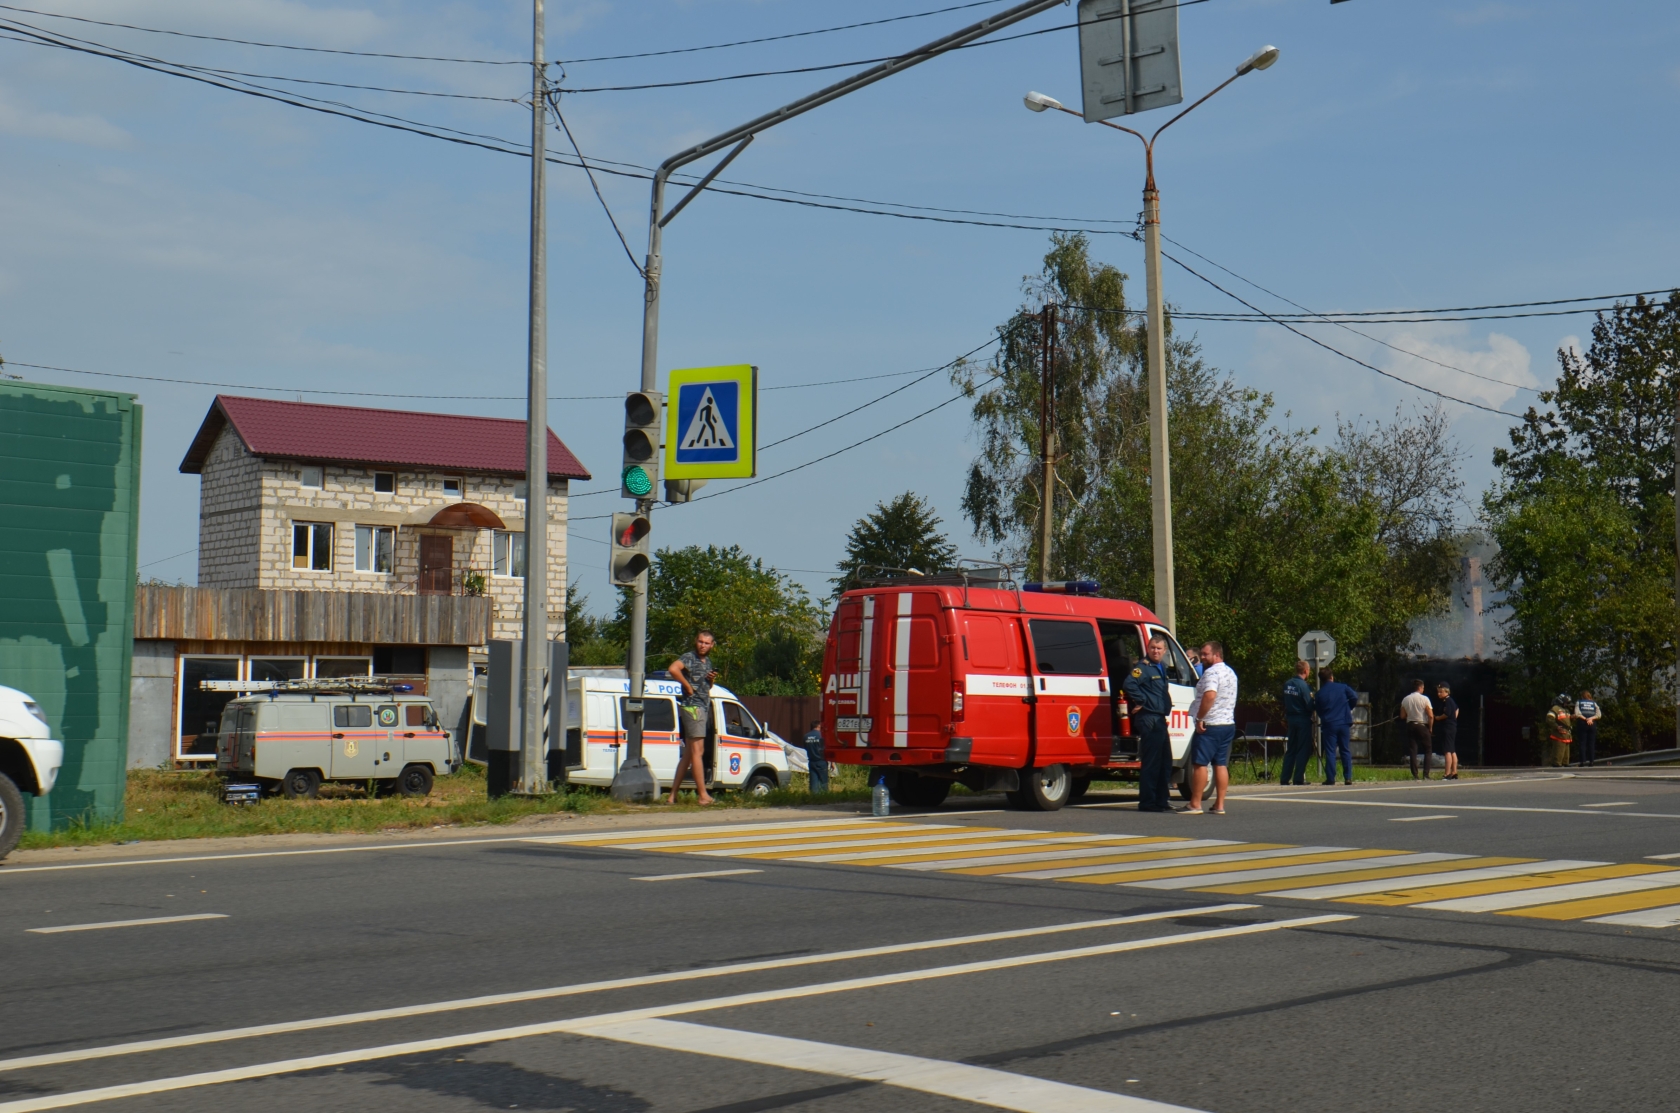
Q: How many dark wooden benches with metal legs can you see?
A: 0